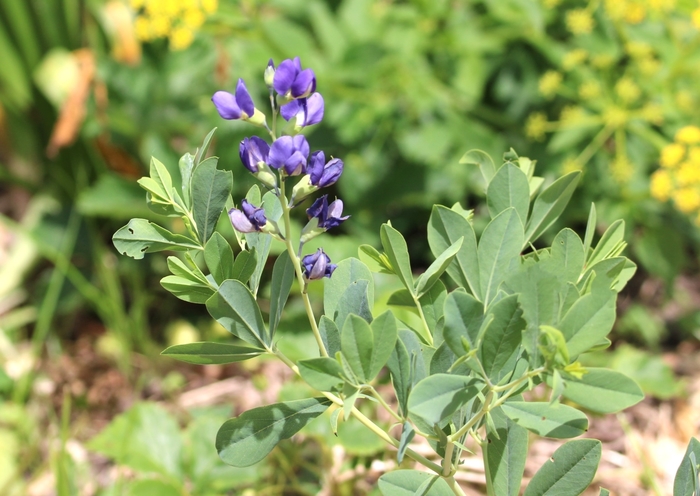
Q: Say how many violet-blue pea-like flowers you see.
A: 9